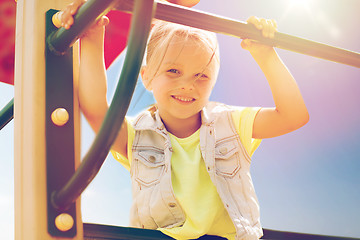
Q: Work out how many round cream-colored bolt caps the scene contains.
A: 3